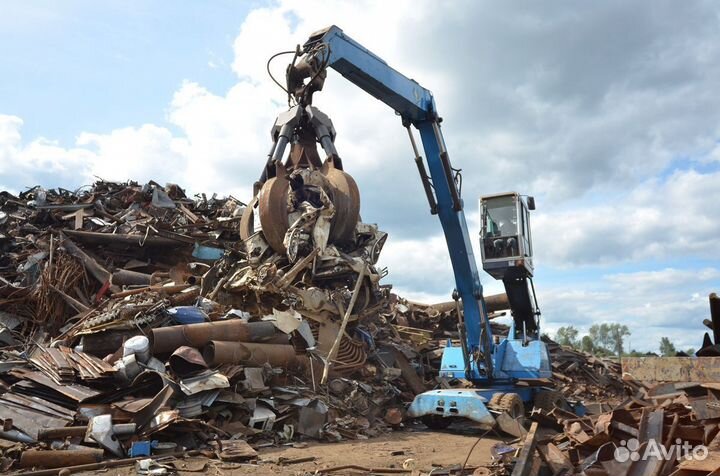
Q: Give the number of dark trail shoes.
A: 0